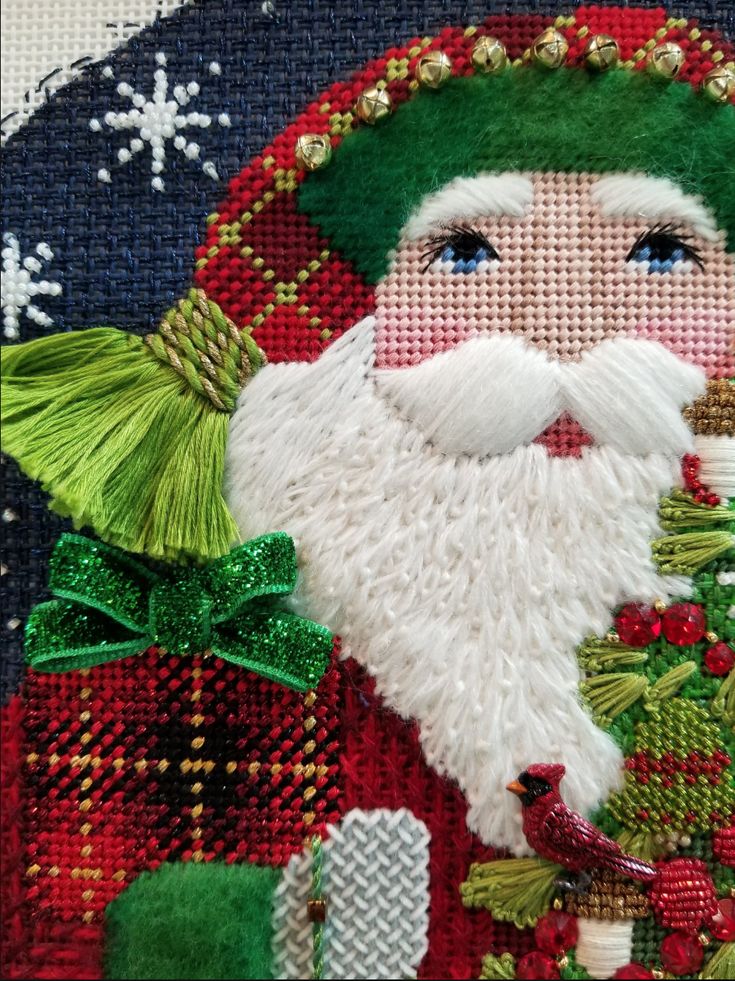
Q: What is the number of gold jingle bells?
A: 8